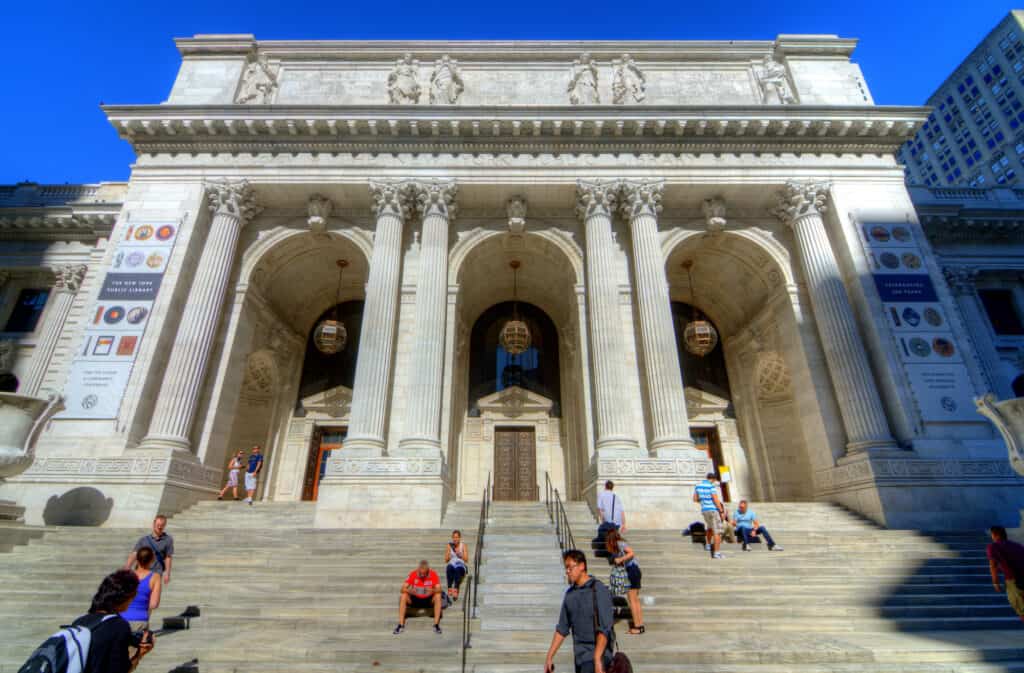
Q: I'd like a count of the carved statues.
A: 6